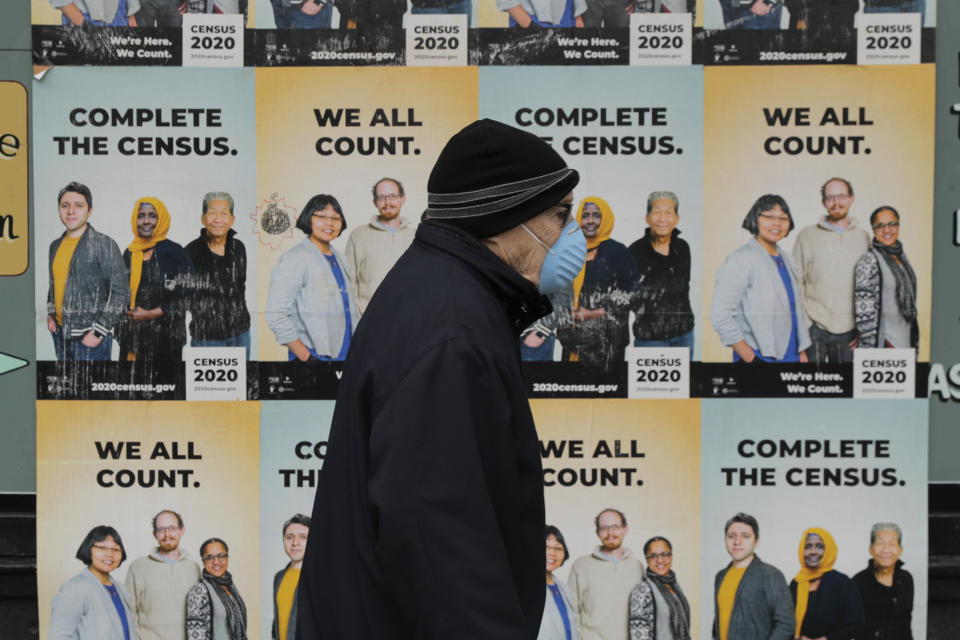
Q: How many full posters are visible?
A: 2